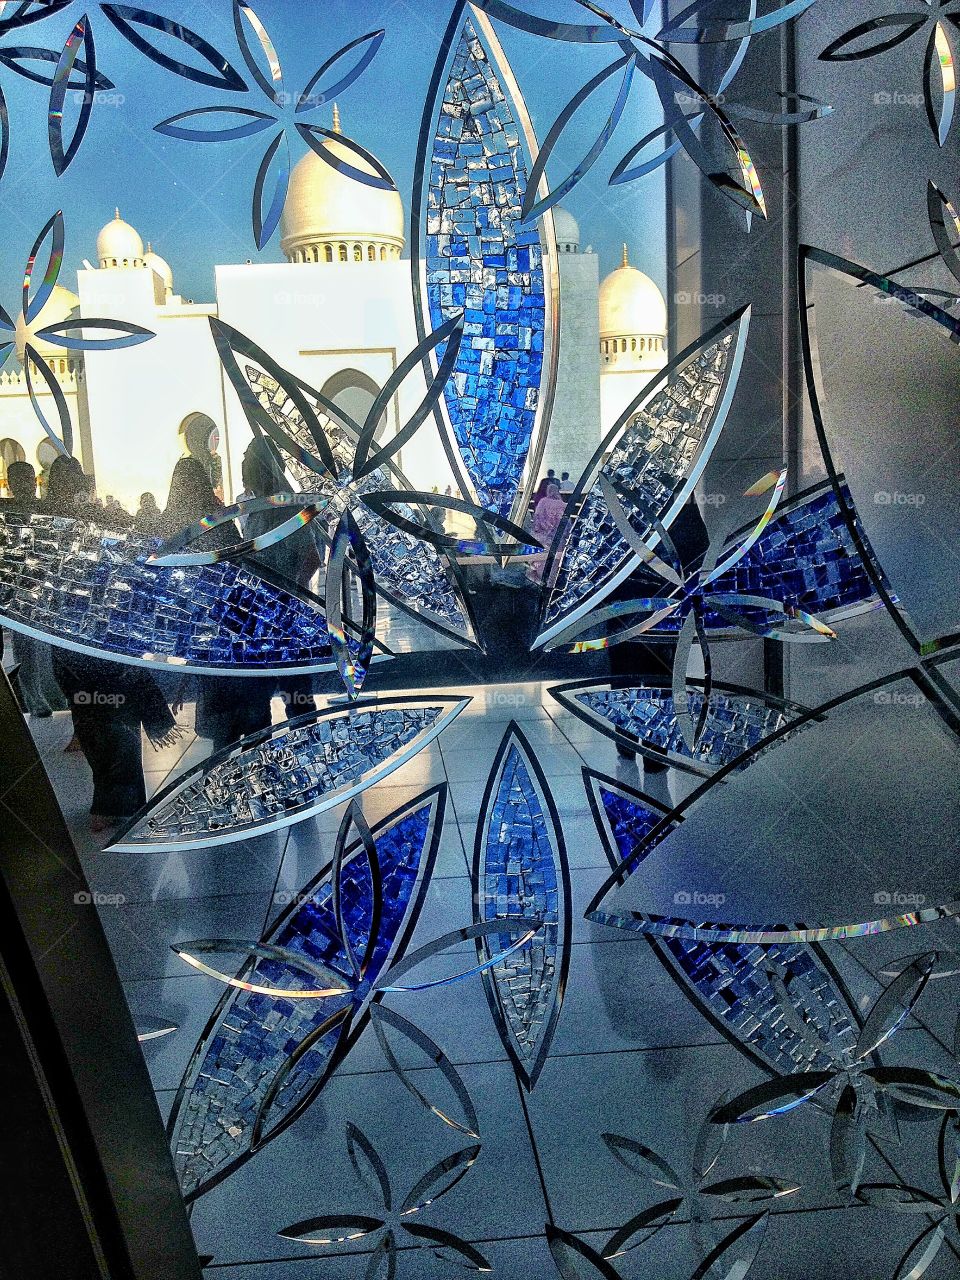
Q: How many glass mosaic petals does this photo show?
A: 10